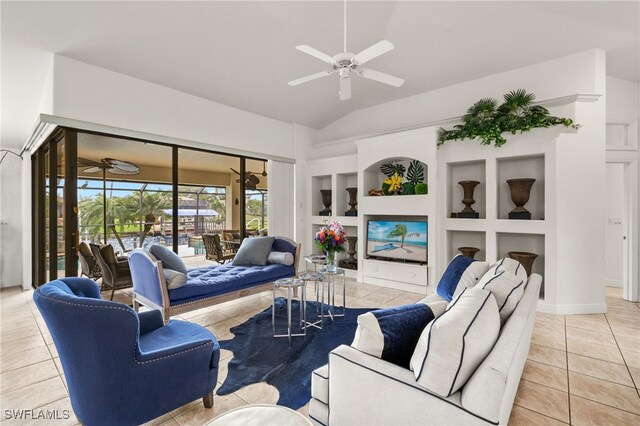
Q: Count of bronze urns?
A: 7